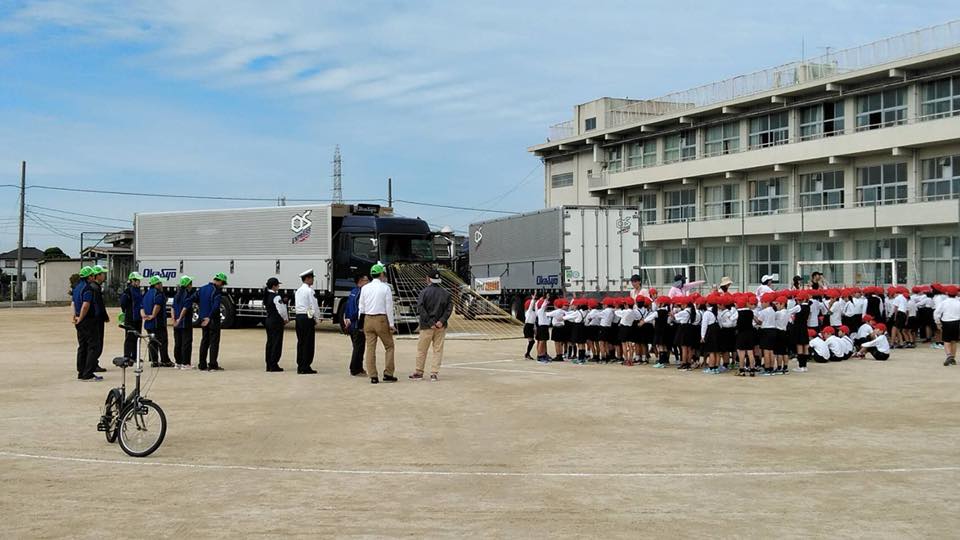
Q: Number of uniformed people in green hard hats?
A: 6